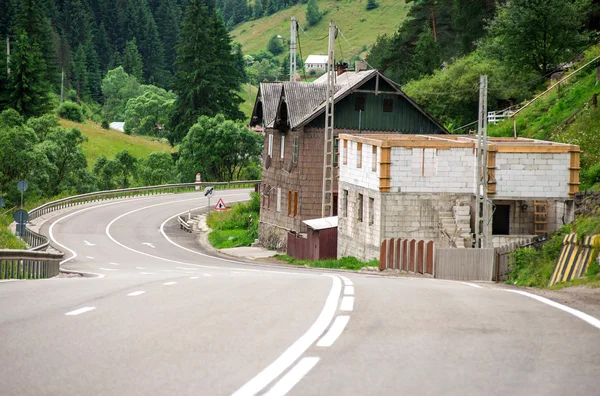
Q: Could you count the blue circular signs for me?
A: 2